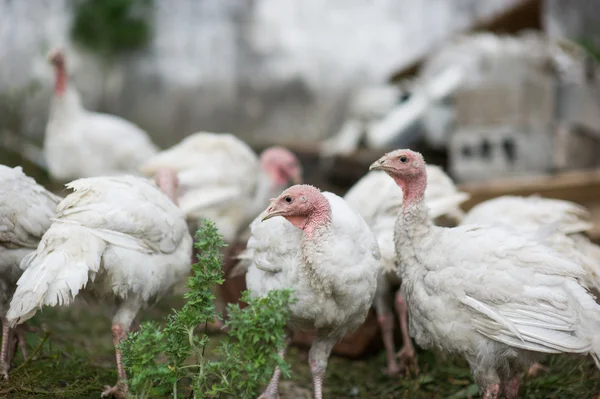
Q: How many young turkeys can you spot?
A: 8